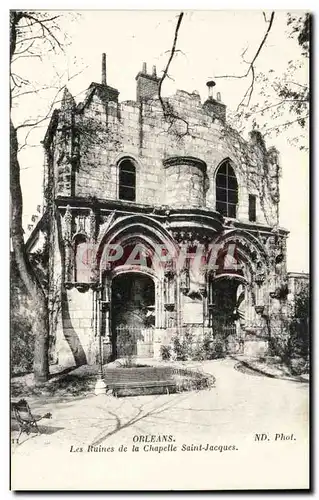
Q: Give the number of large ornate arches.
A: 2